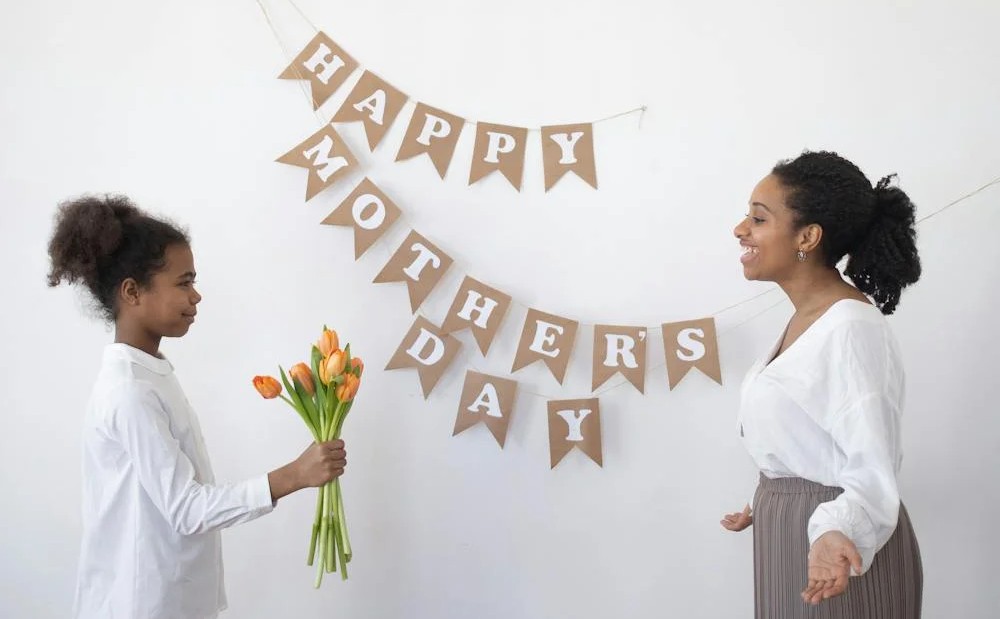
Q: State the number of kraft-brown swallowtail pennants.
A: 15